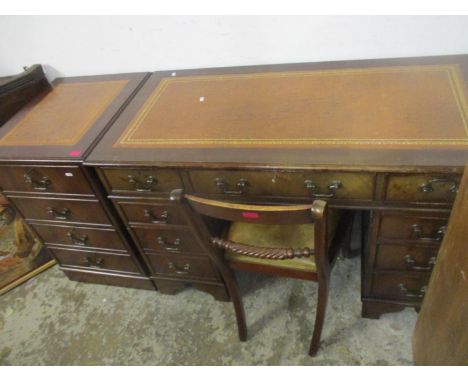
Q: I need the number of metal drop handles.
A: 14